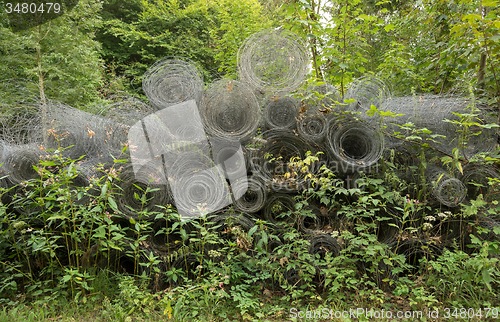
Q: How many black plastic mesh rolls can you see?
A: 0